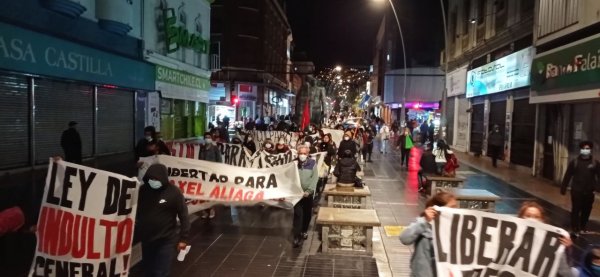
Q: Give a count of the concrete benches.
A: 4